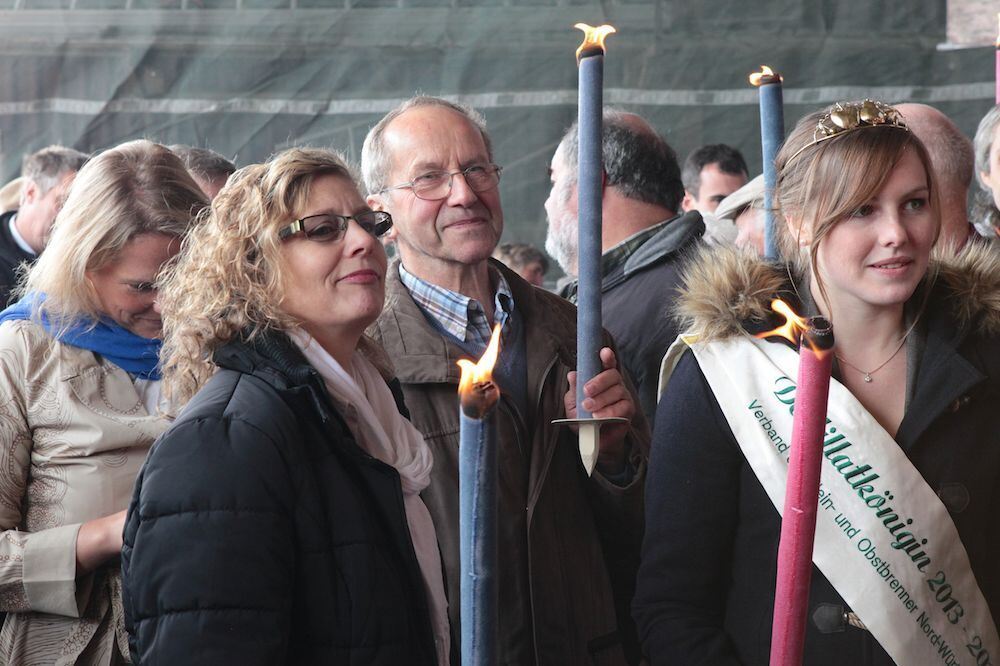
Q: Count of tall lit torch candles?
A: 4